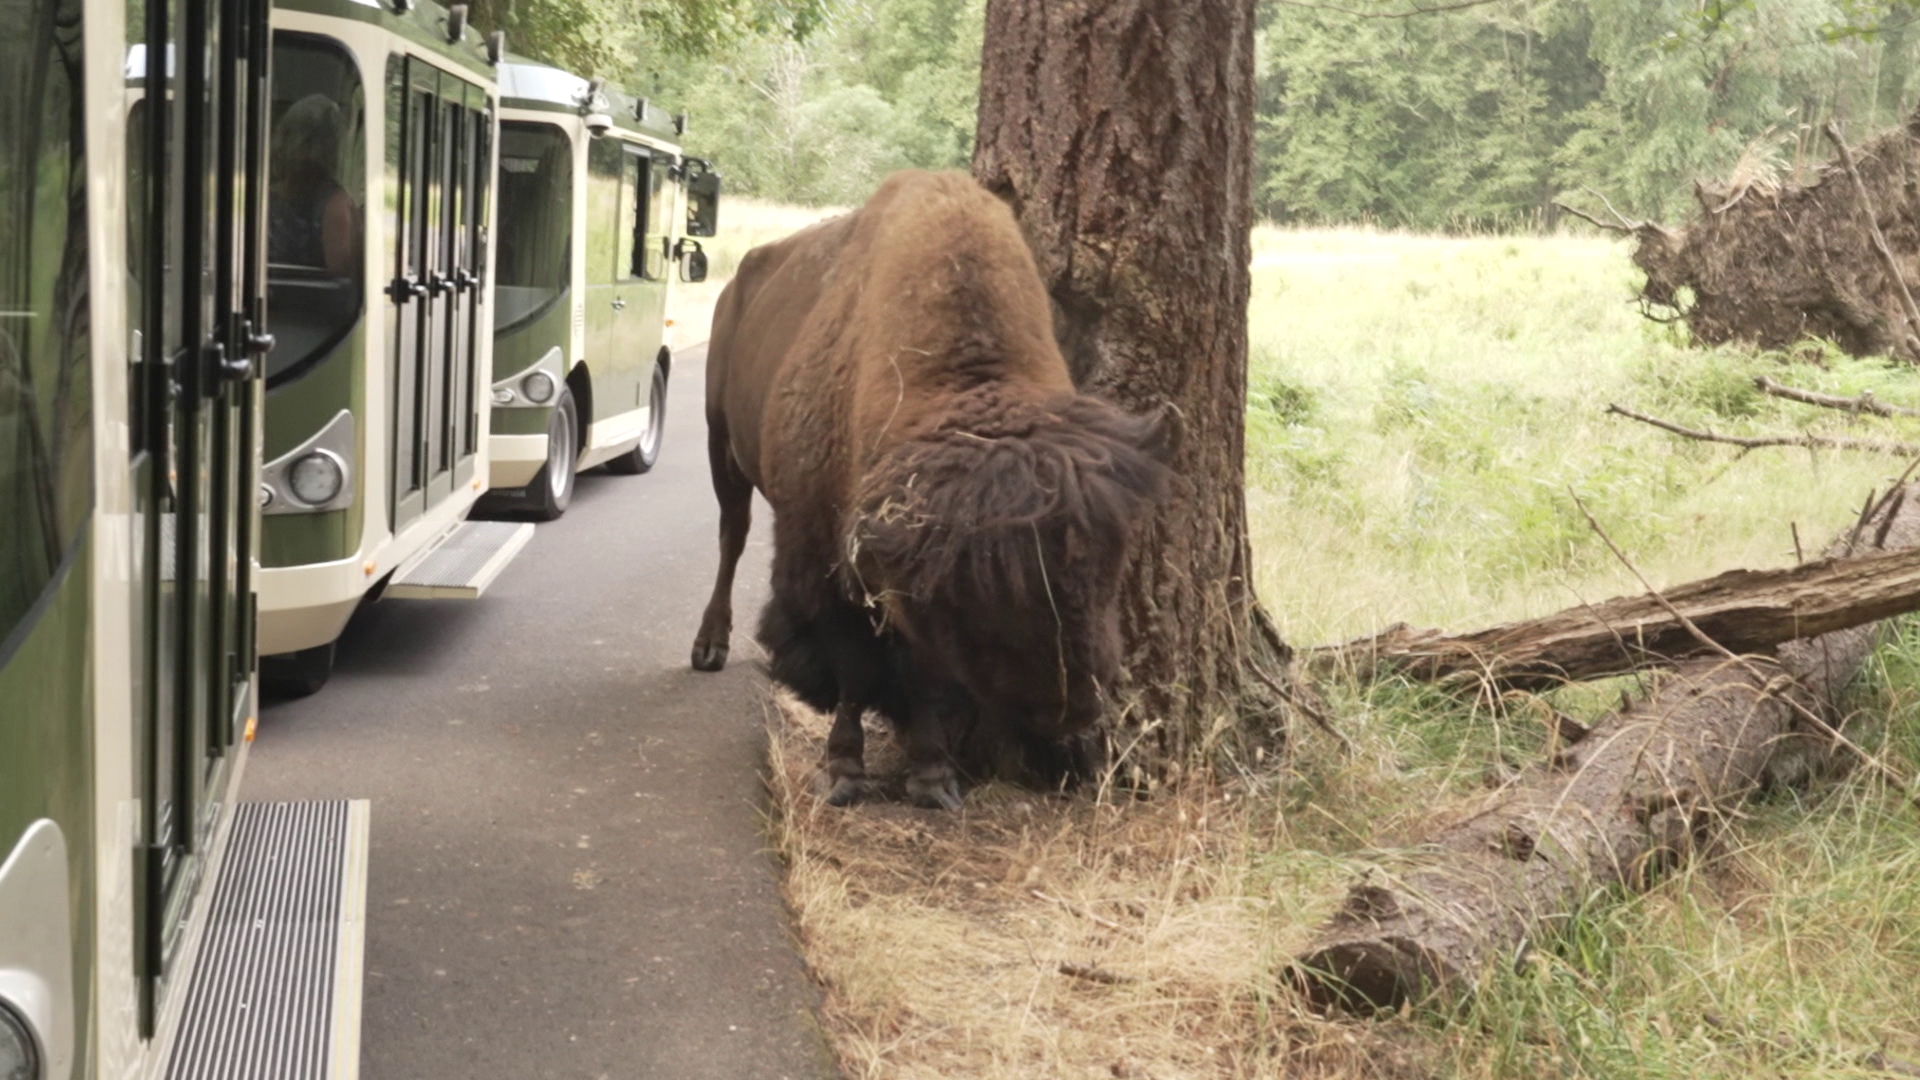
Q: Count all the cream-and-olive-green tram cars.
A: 3